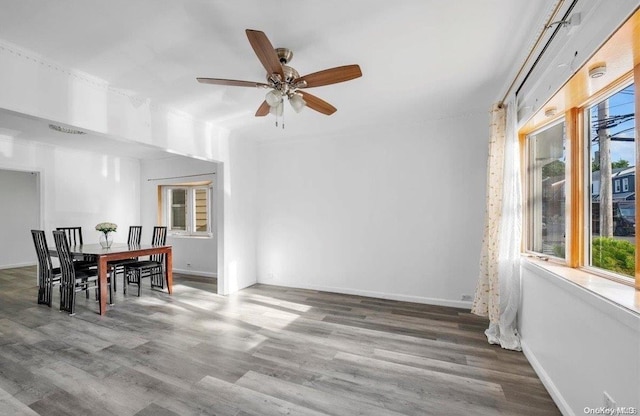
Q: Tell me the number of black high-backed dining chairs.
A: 5